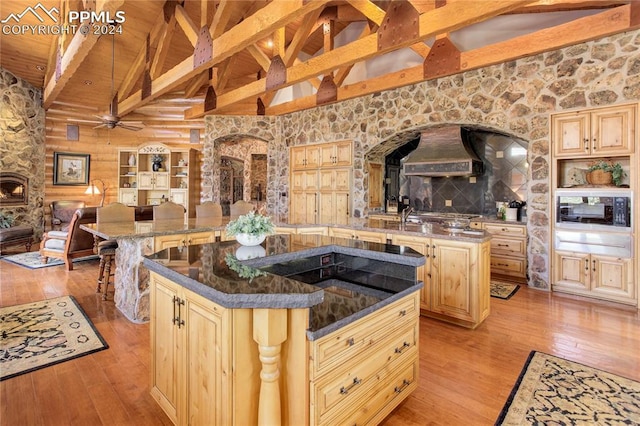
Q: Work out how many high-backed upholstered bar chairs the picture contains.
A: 4